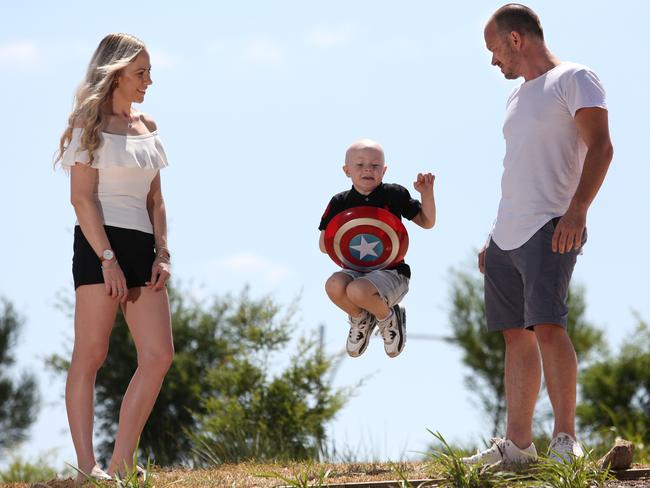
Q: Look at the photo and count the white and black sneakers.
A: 2